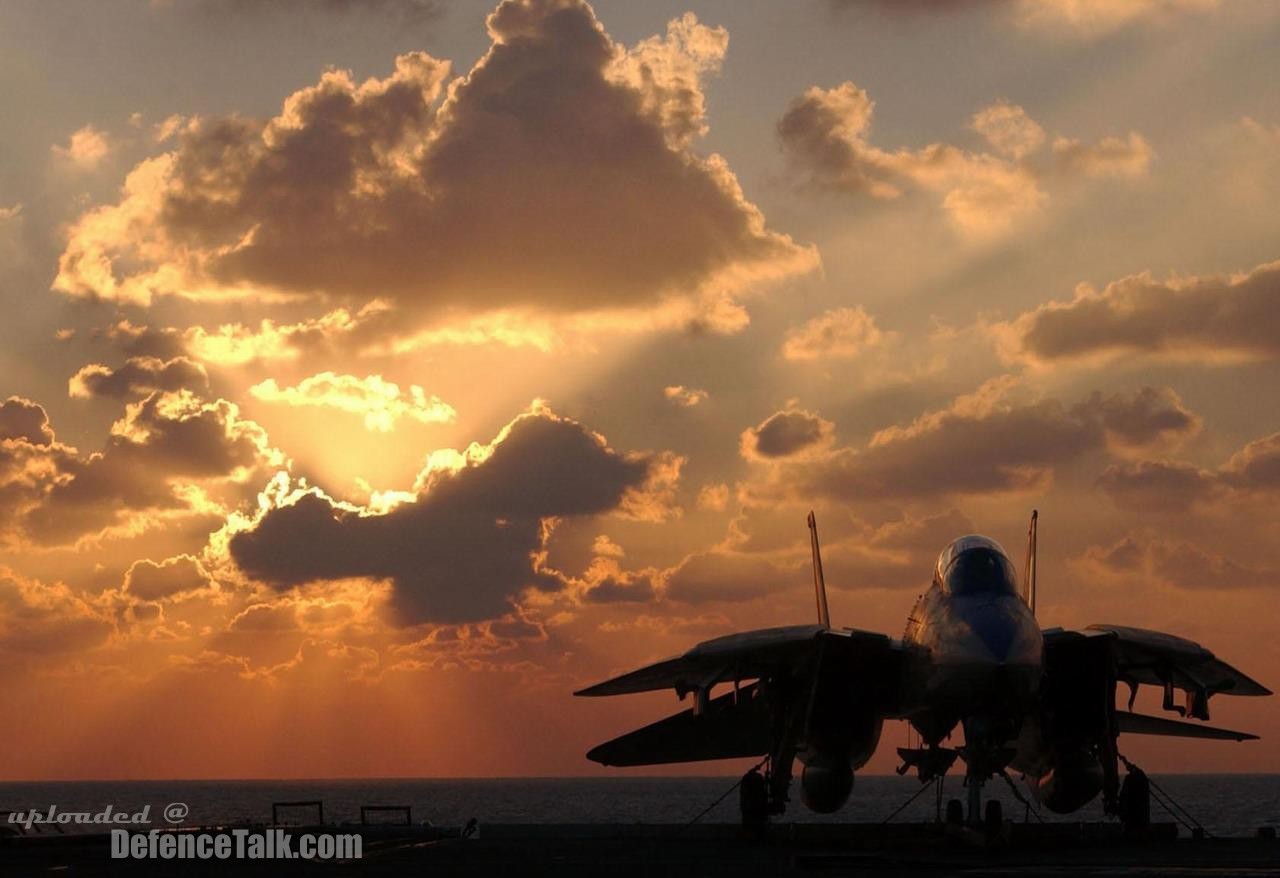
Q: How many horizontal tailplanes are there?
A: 2